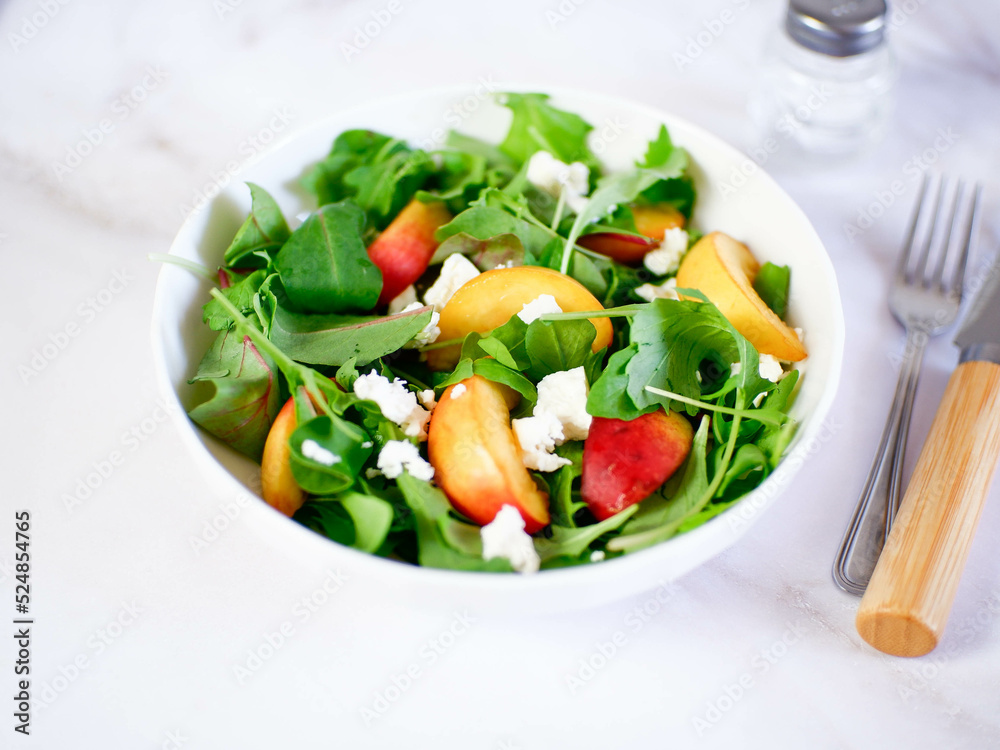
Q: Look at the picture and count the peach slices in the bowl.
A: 7